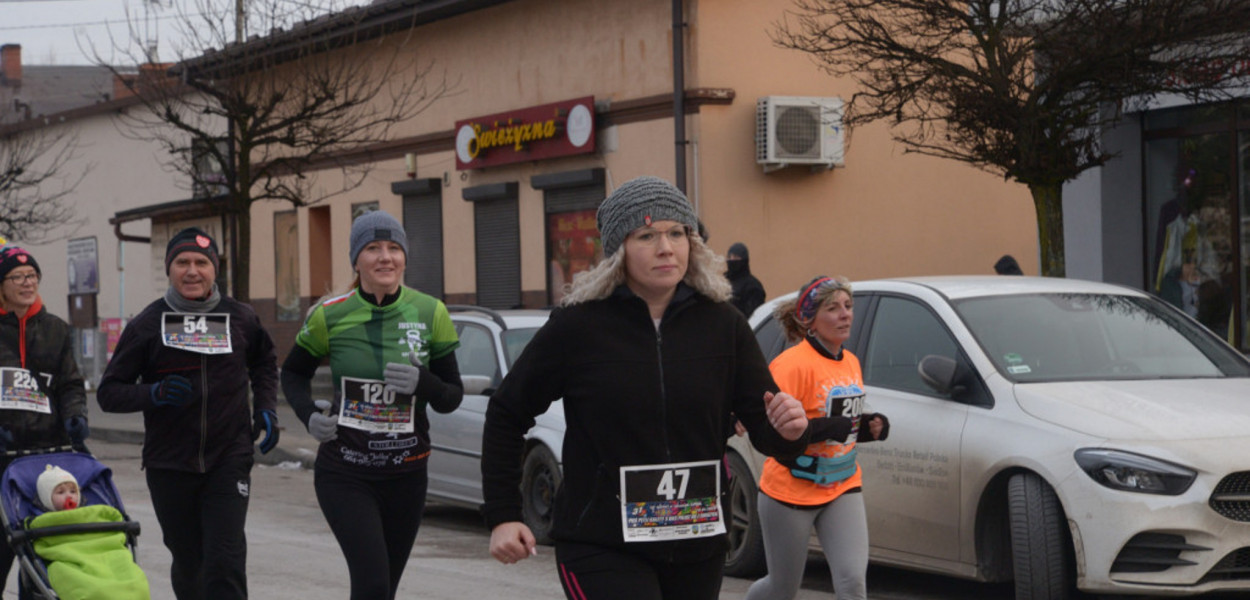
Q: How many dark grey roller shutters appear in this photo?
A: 3